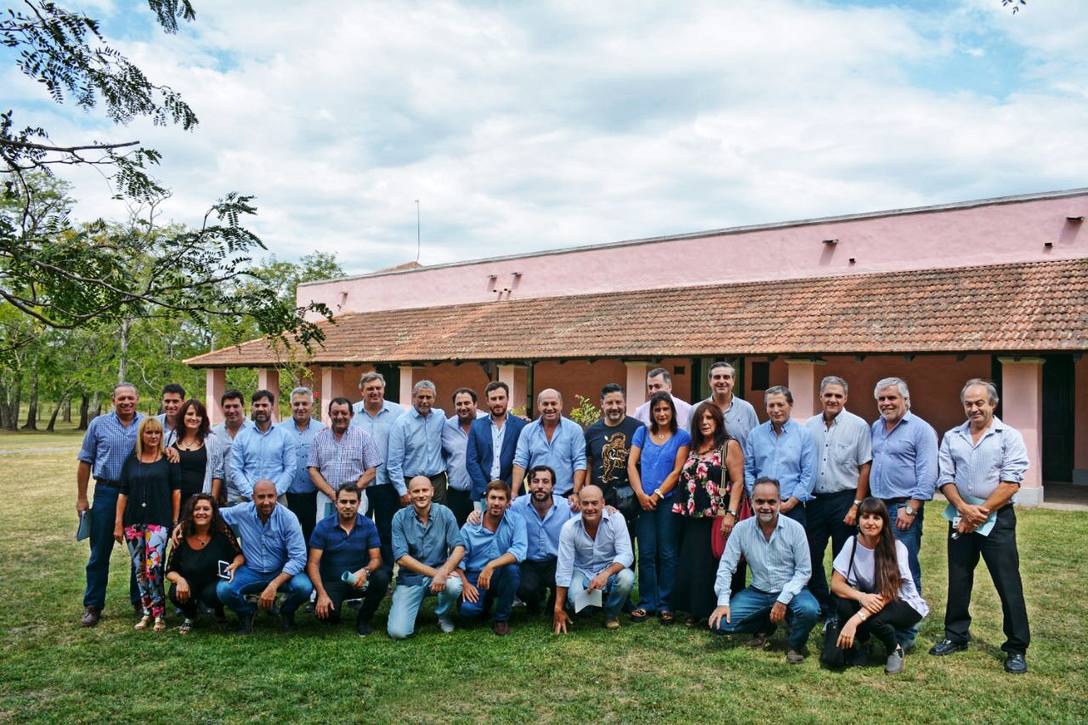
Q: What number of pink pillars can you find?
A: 8